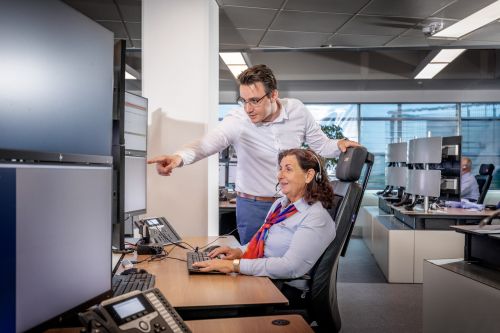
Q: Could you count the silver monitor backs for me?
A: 4